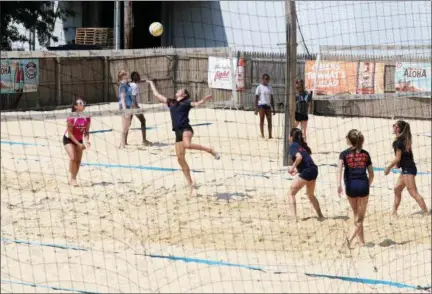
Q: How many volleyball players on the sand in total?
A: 9